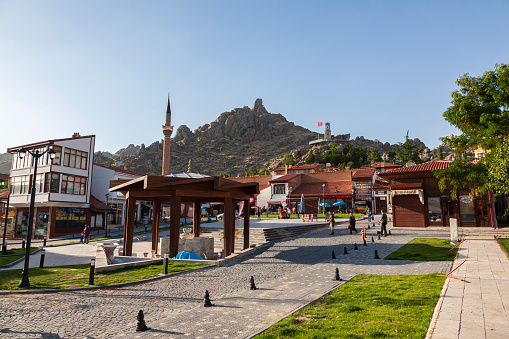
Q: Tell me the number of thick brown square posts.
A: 6